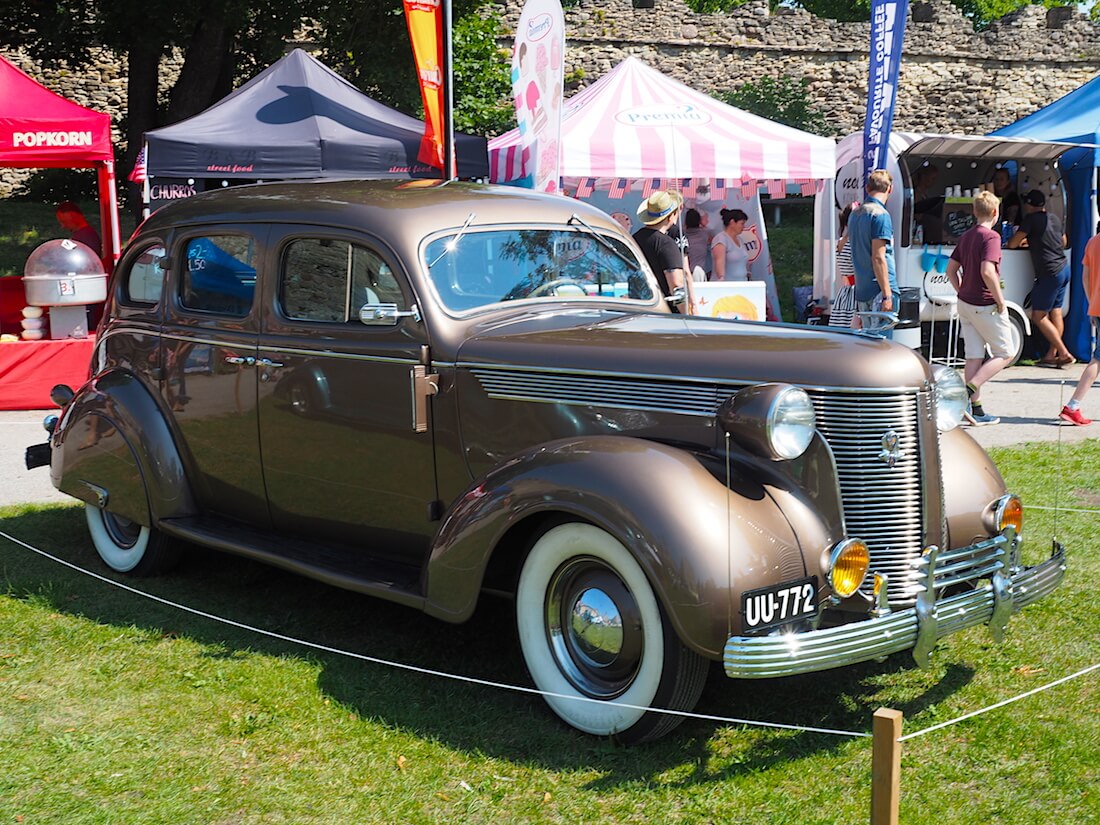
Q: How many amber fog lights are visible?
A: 2